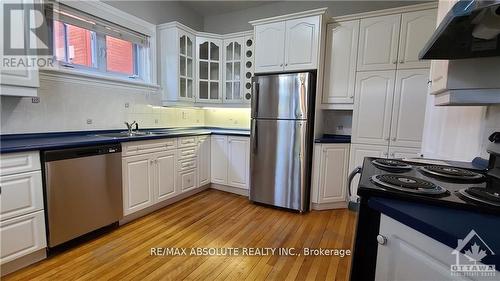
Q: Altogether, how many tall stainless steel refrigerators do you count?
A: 1